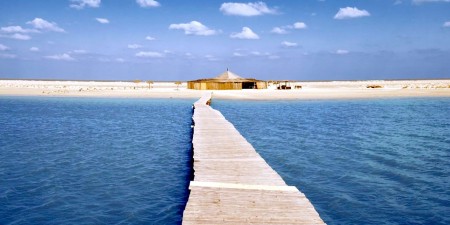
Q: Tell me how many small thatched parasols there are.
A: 3